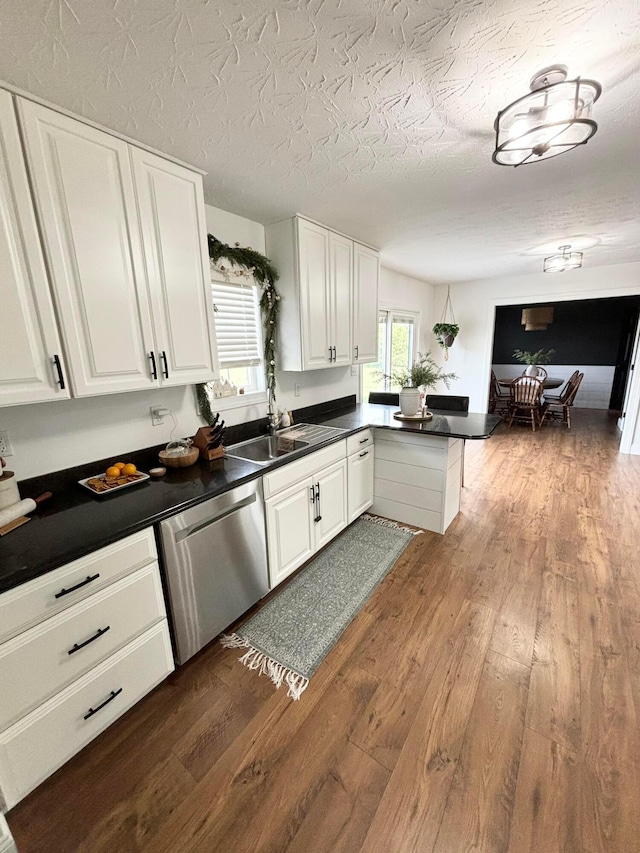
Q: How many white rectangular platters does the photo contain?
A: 1